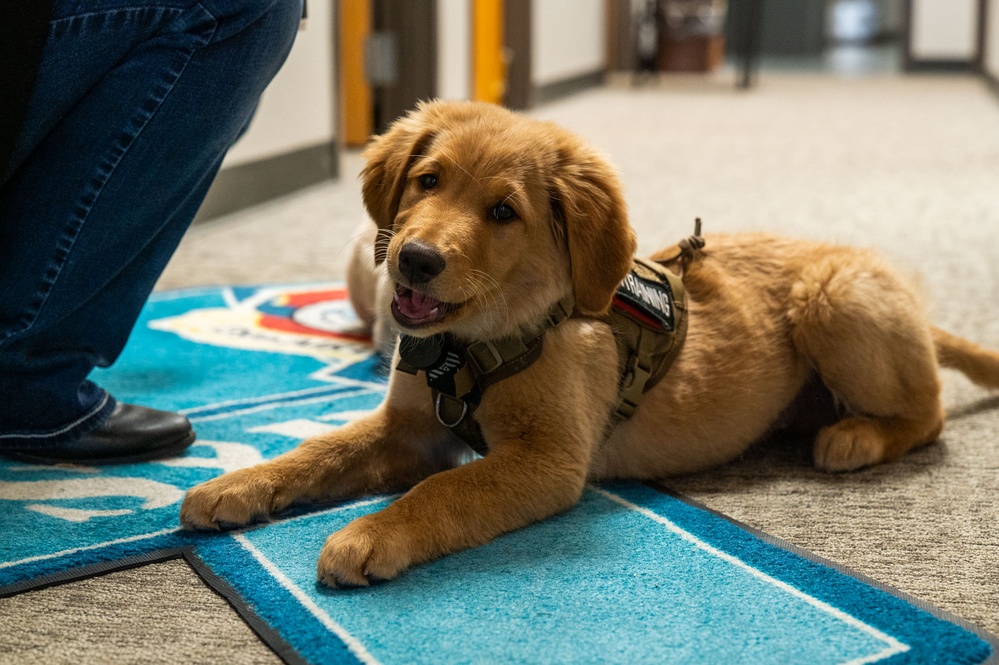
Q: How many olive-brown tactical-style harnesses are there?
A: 1